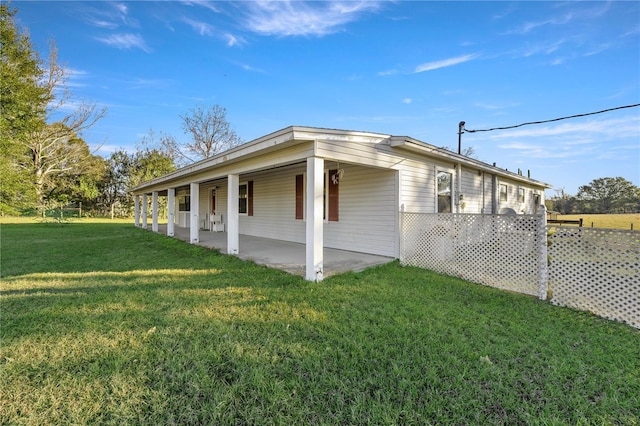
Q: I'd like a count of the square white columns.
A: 7